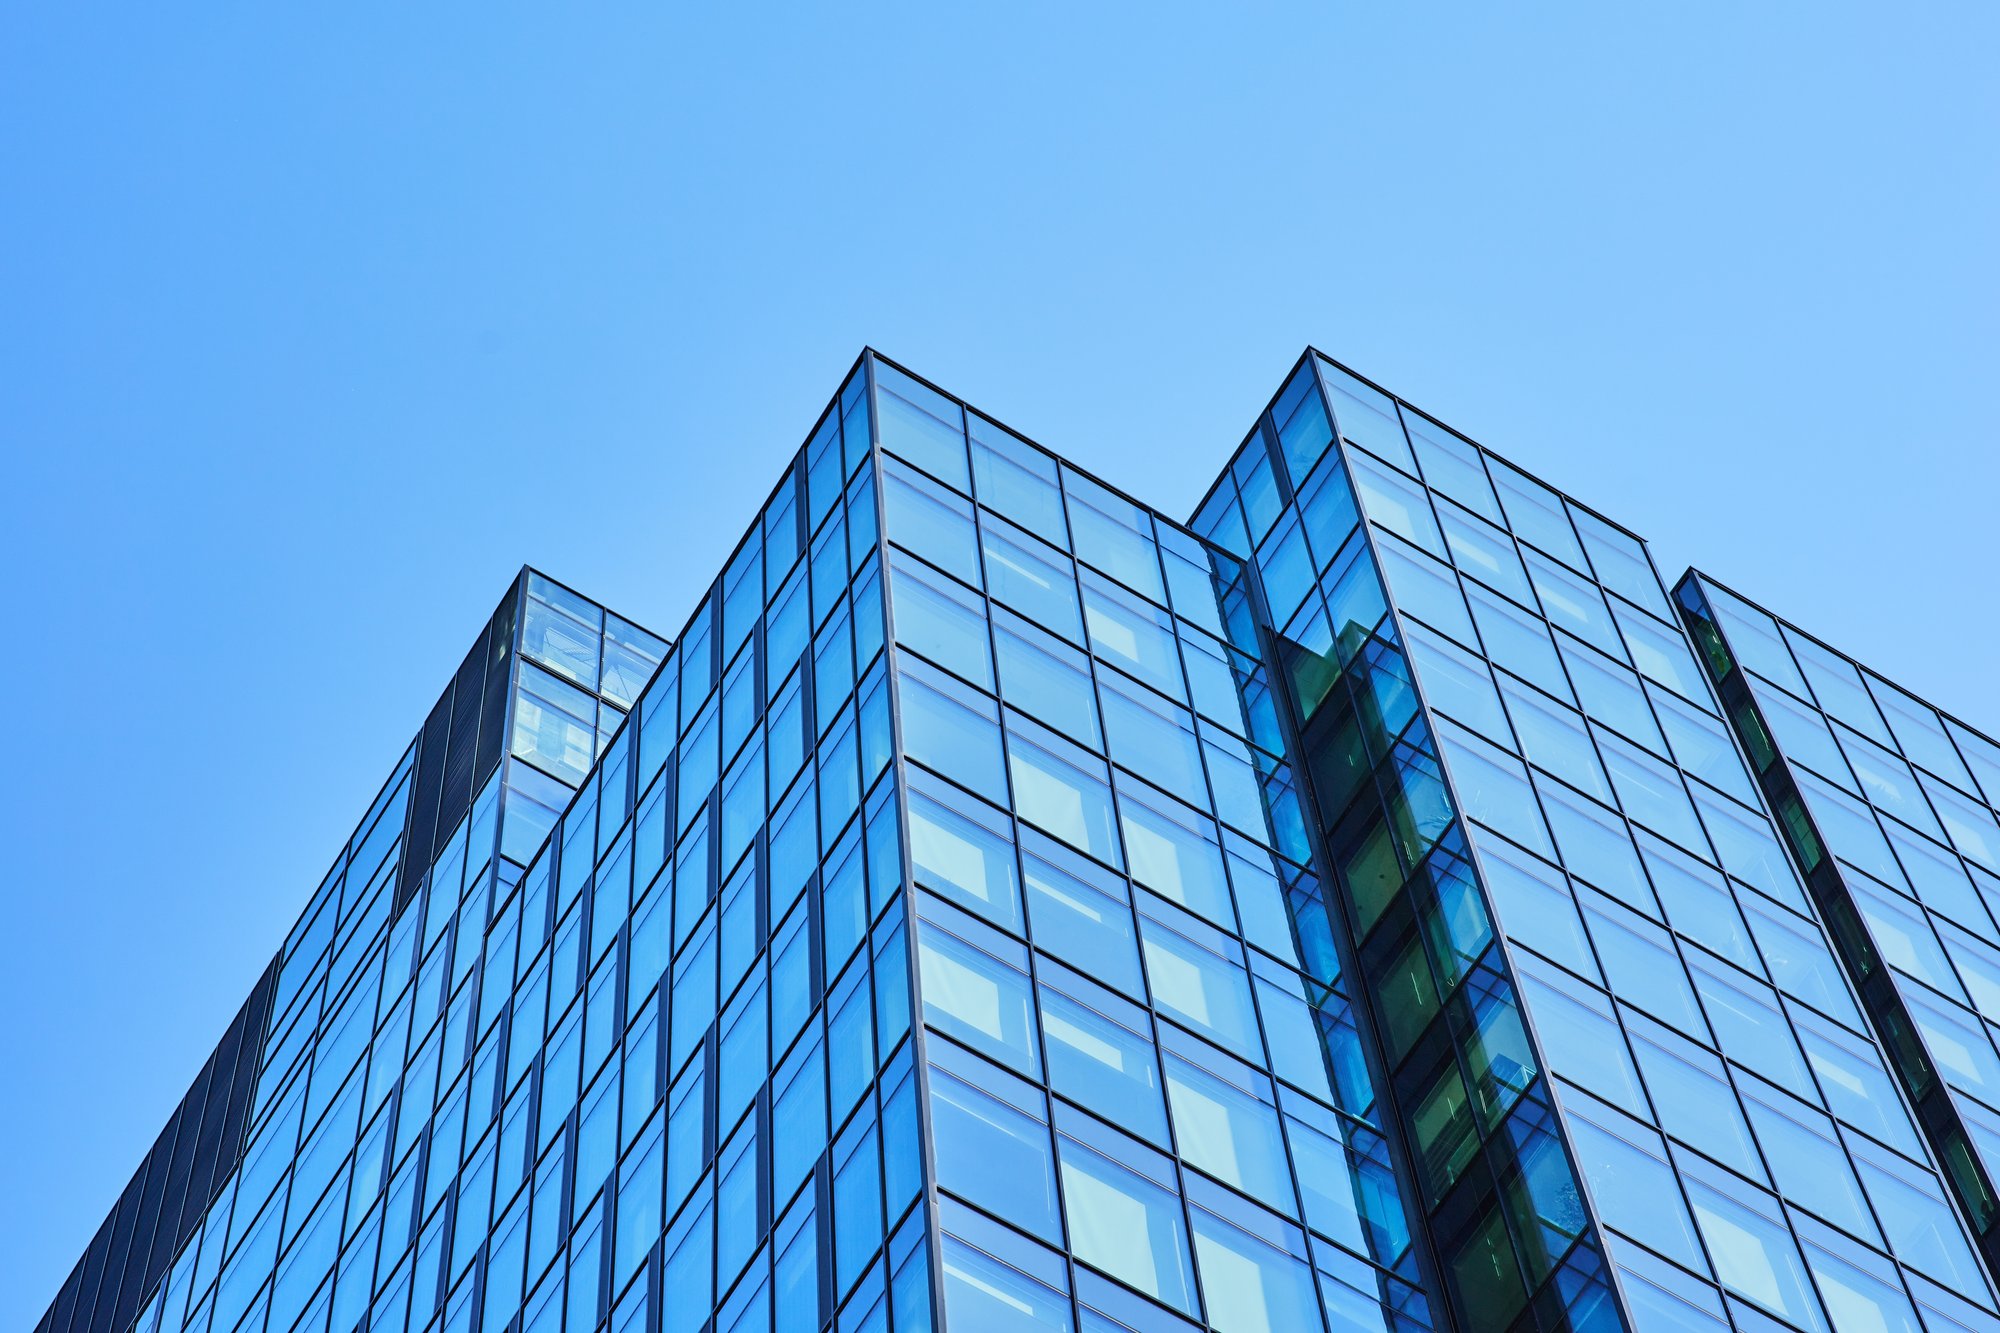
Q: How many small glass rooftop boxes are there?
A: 1